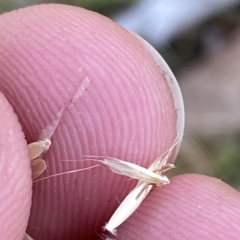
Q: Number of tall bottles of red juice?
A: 0